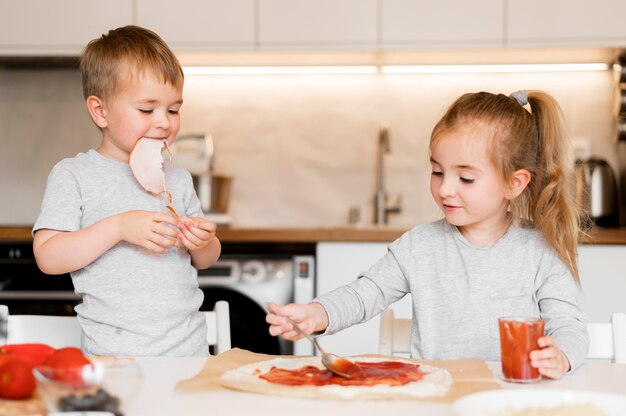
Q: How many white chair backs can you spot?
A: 2